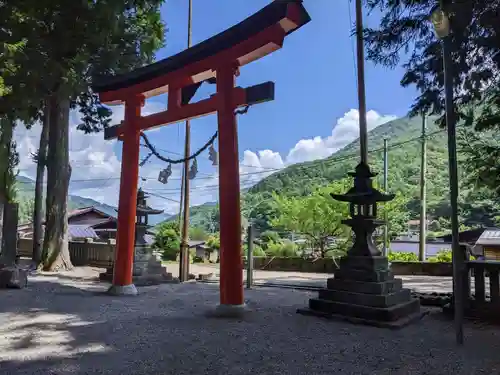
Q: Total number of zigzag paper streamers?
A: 3